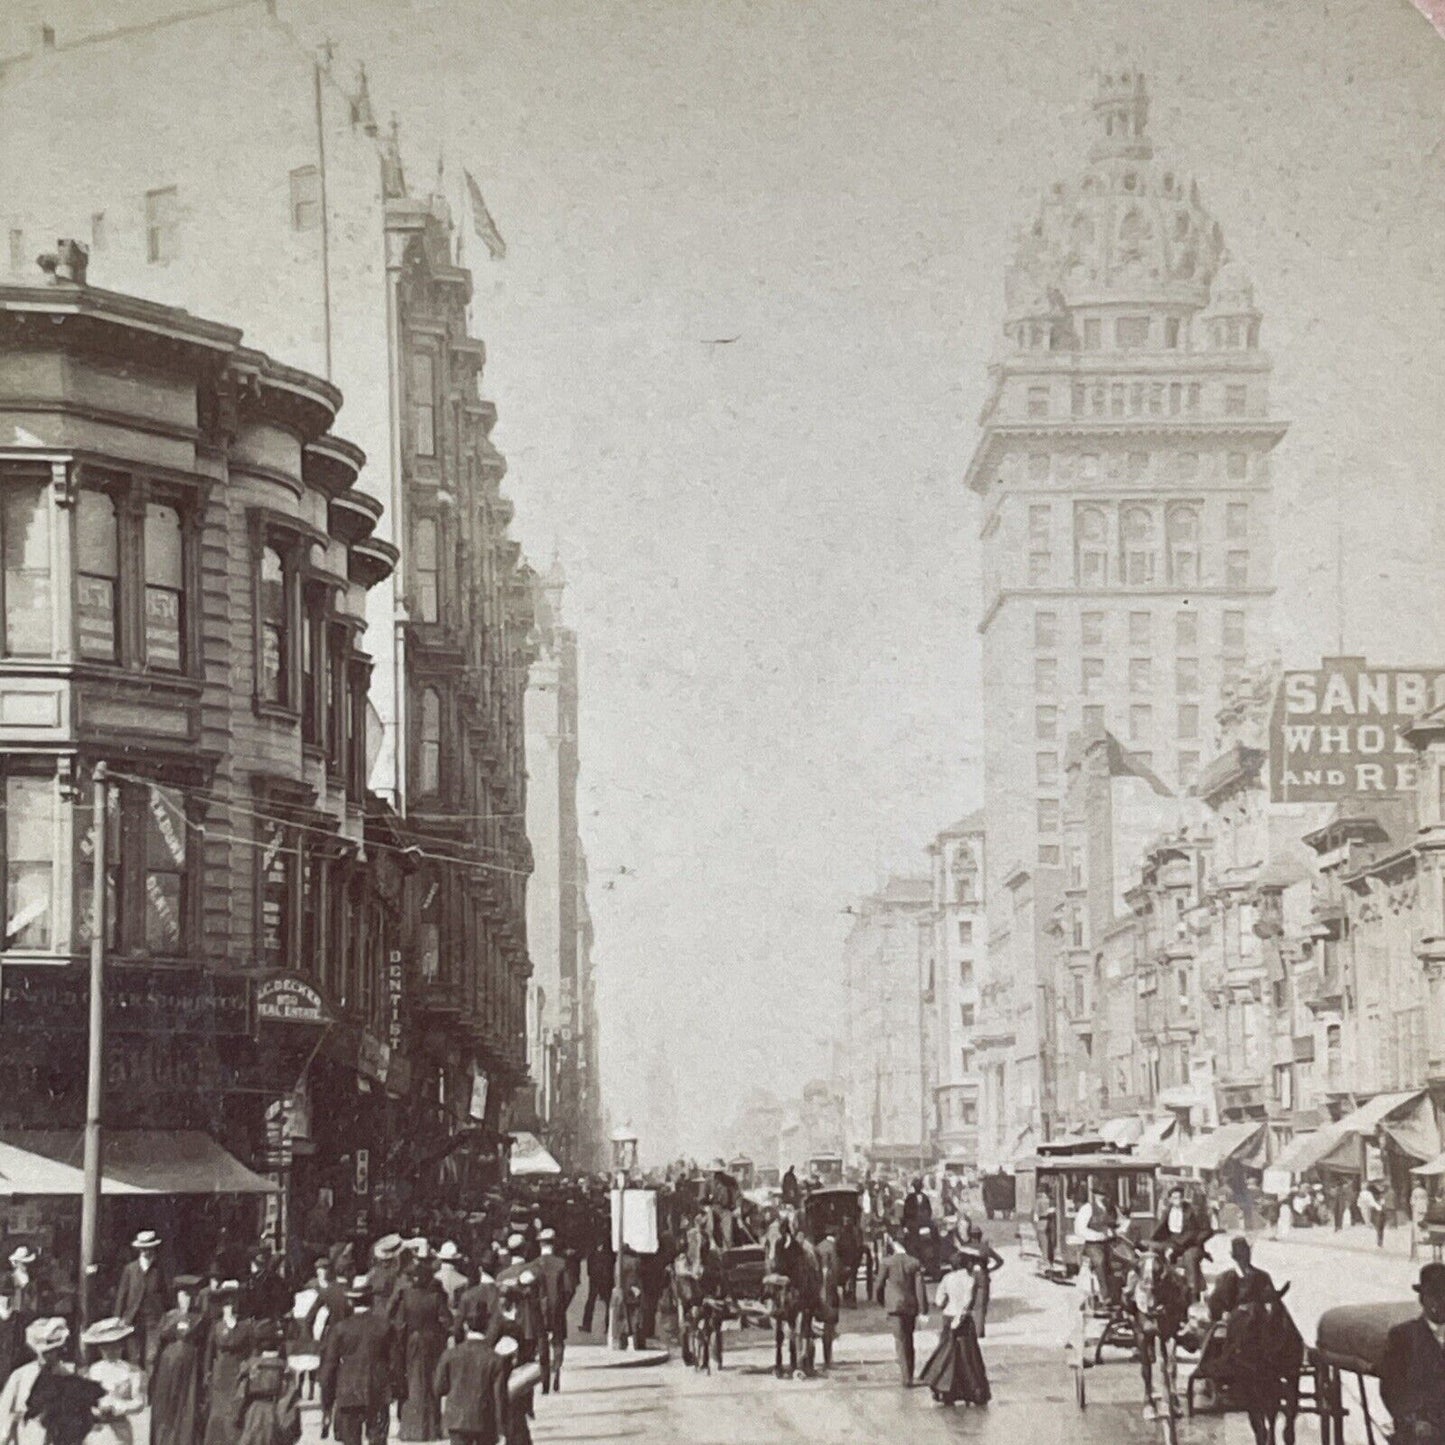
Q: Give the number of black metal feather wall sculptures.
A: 0